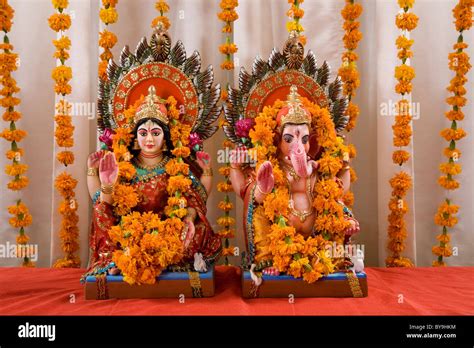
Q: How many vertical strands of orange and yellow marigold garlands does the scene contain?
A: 9